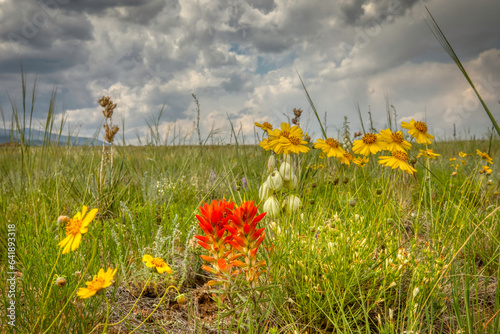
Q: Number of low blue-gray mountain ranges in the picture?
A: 1